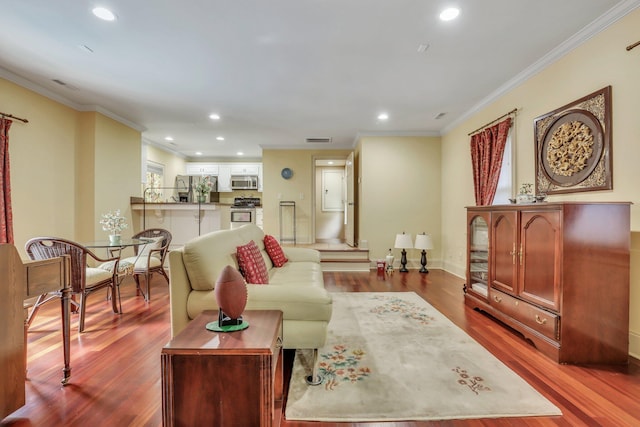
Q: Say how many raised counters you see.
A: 1